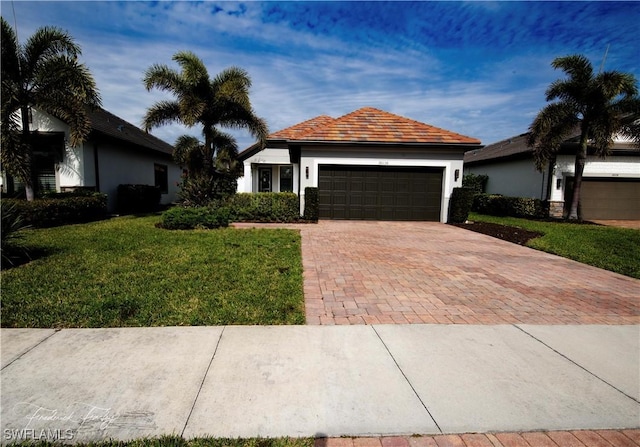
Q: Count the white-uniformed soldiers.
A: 0